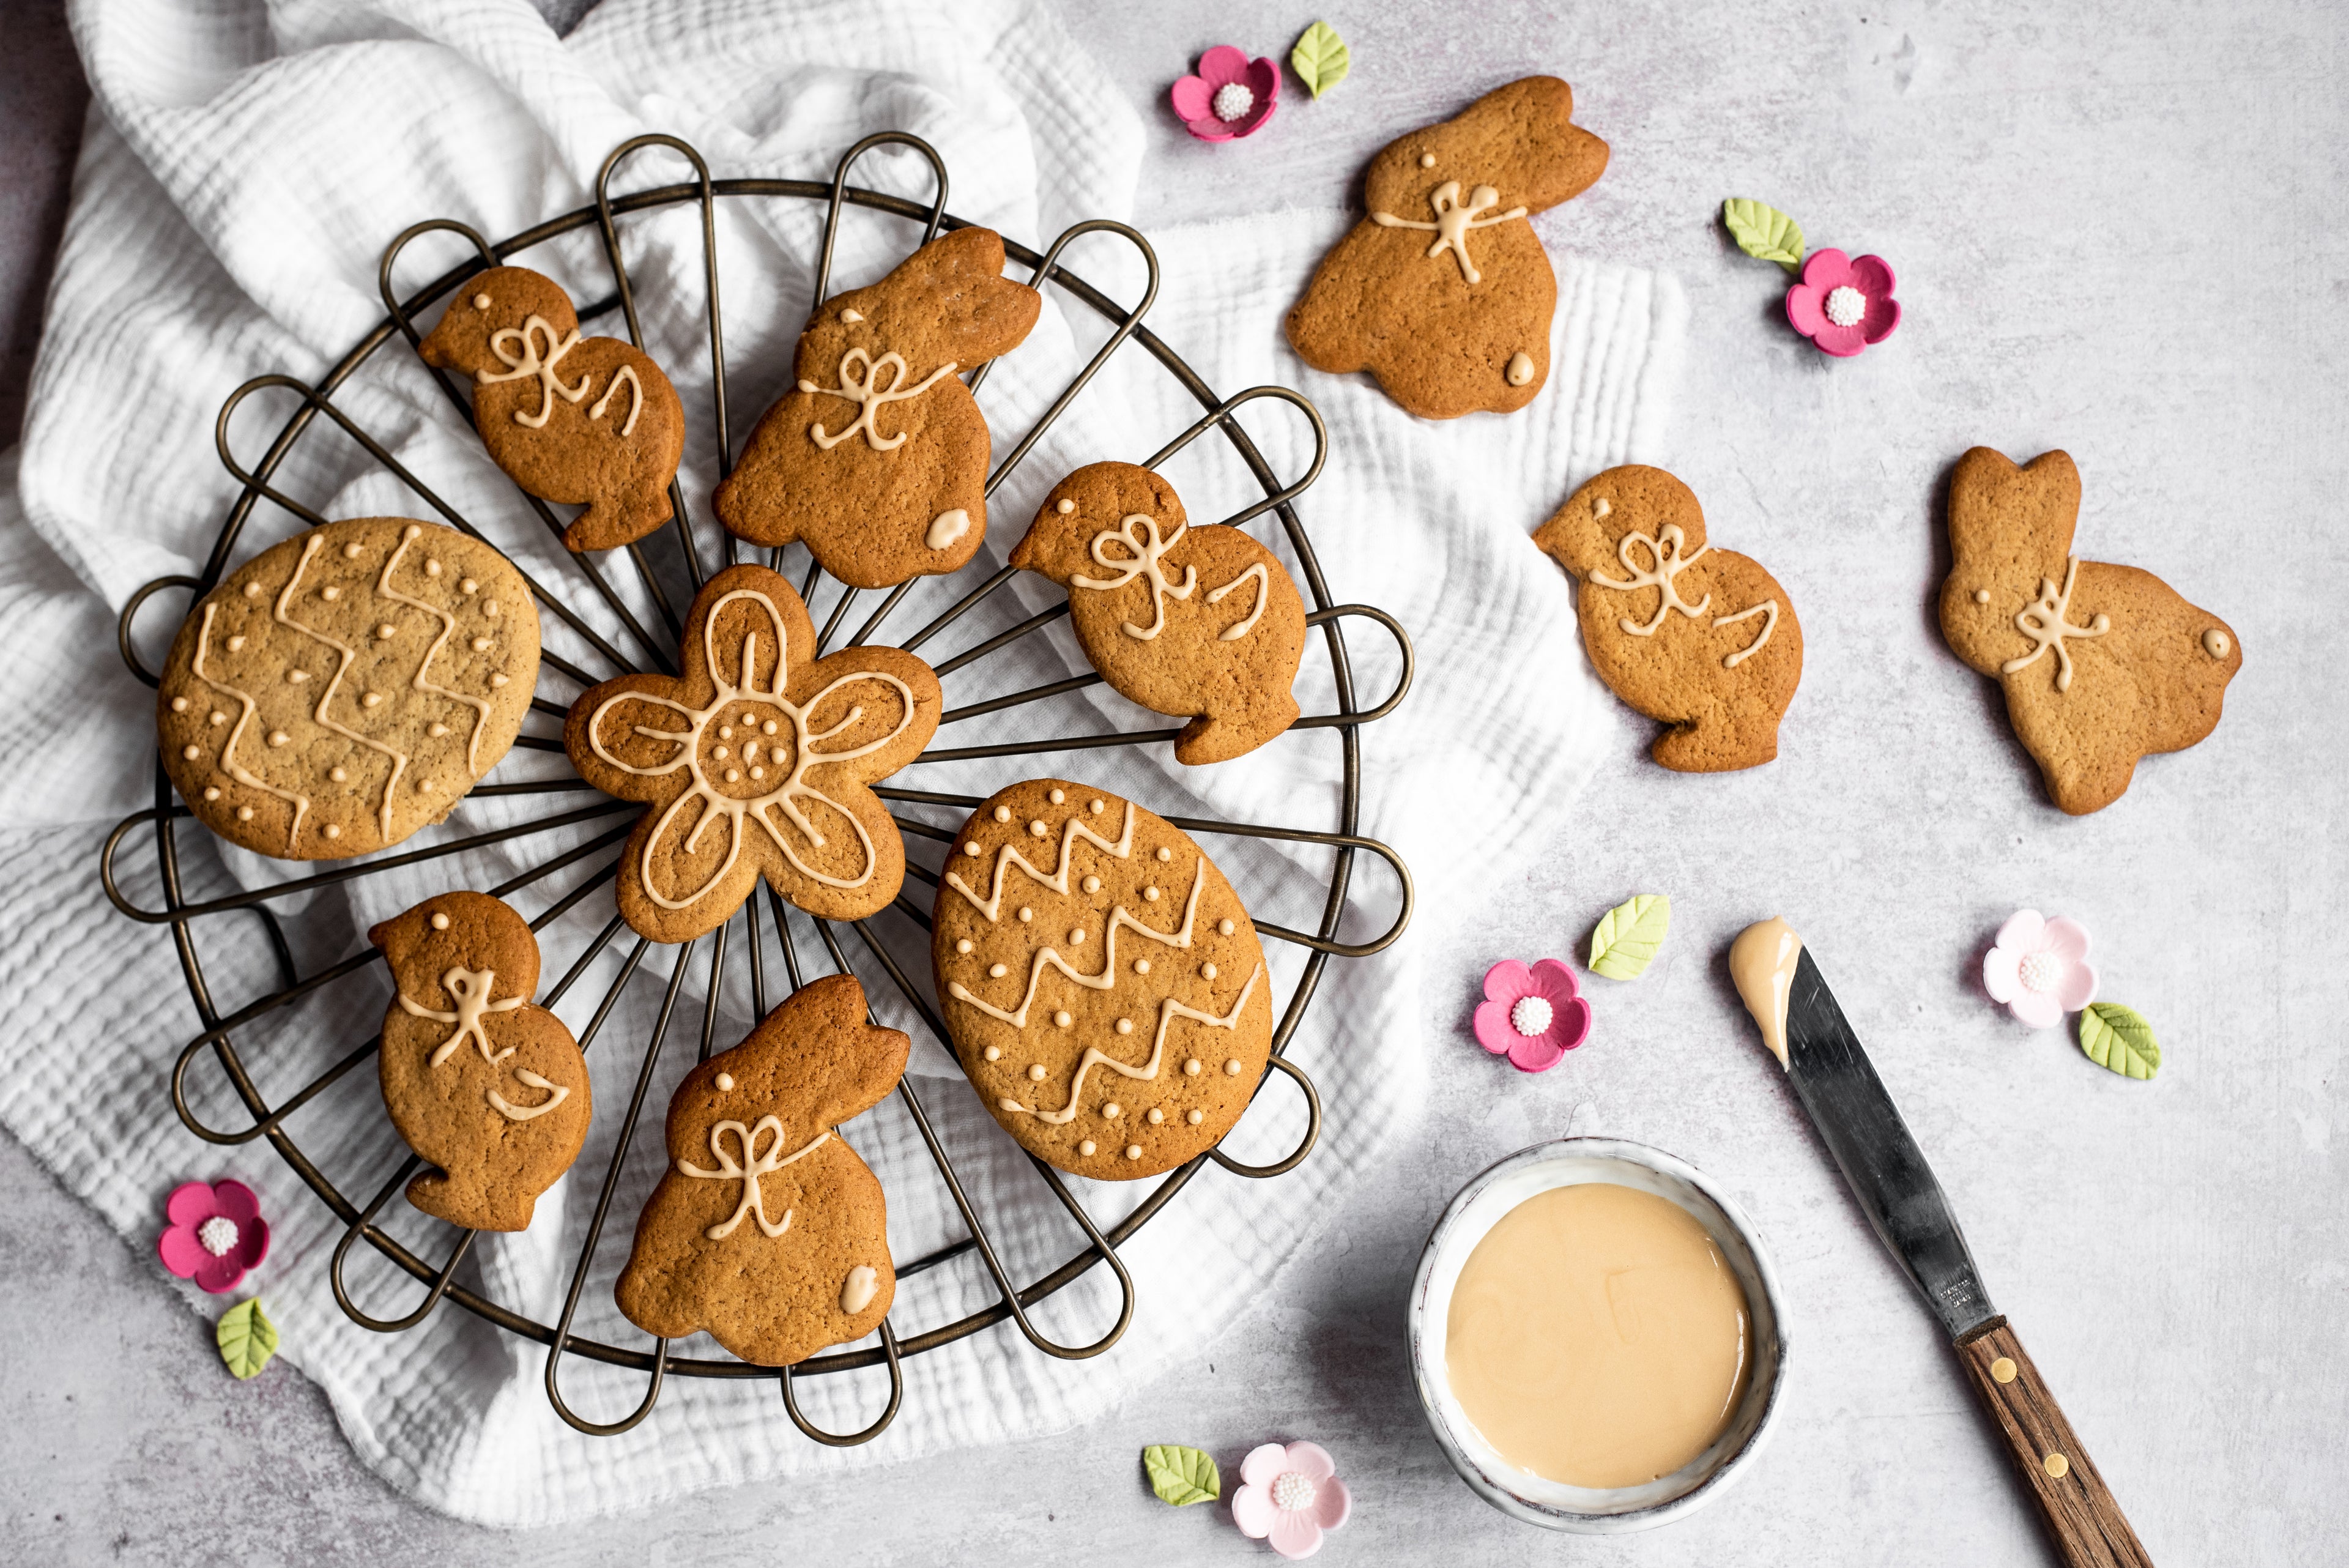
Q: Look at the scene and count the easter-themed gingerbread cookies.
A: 11